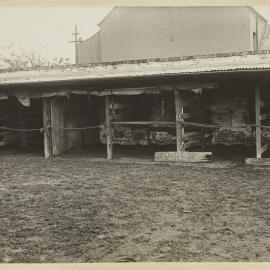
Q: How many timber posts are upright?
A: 4